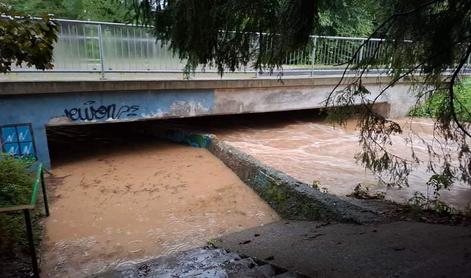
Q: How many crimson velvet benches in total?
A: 0